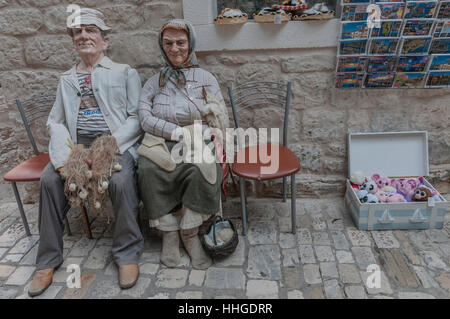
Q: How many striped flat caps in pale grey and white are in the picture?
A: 1